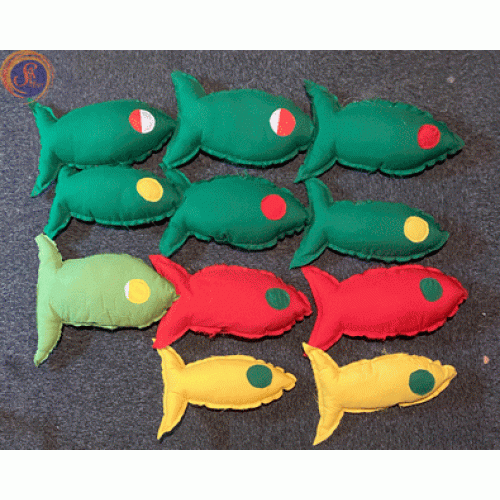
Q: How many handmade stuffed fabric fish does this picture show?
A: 11